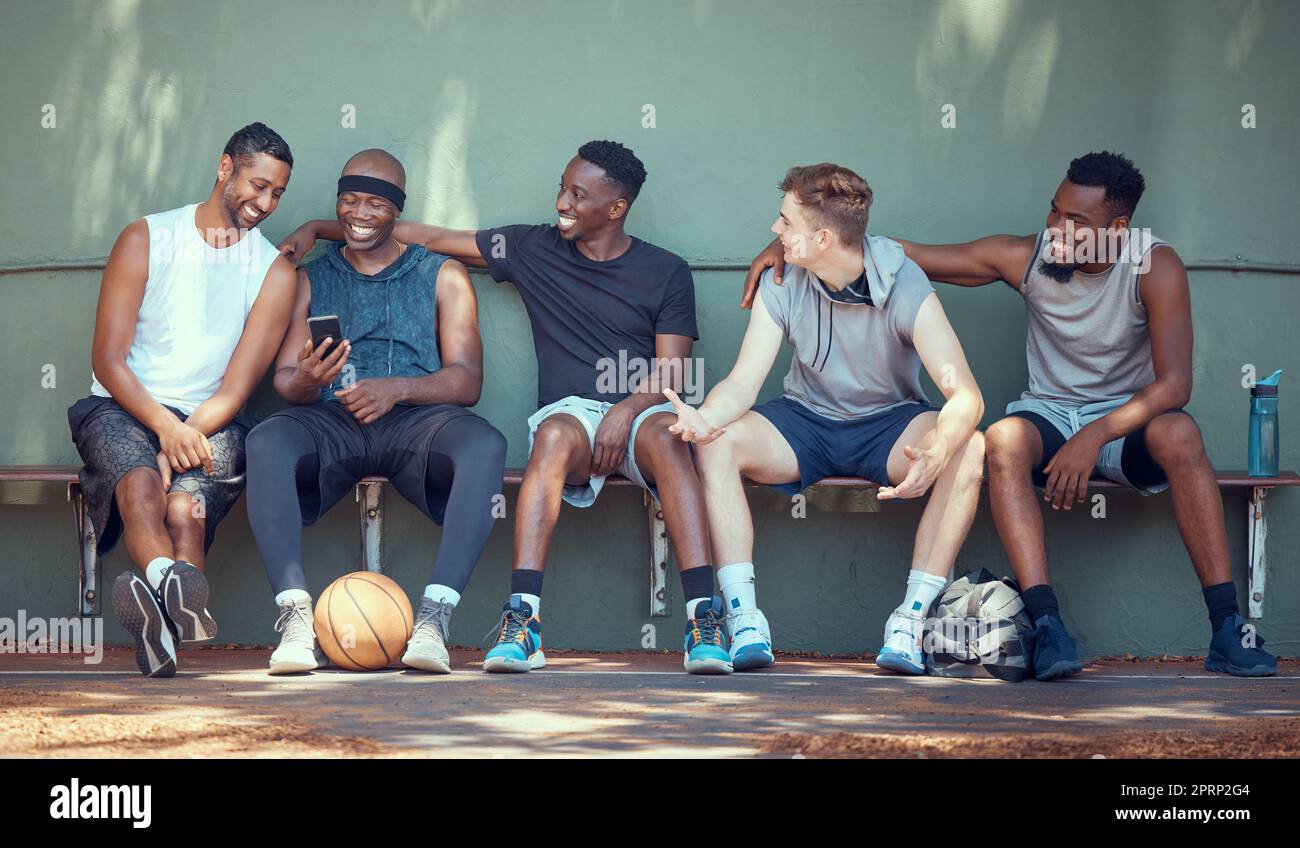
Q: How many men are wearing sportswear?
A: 5